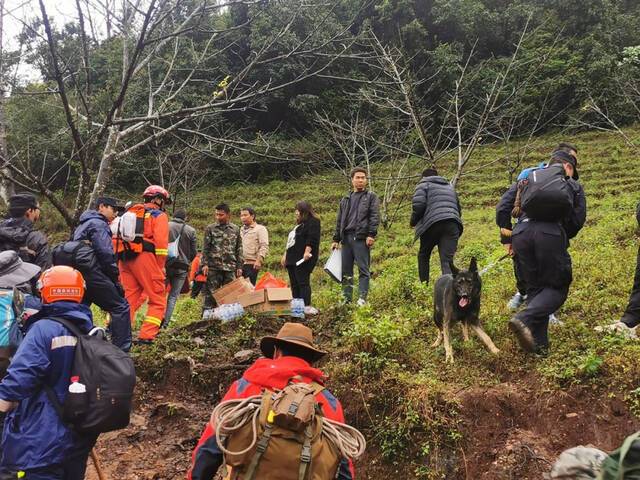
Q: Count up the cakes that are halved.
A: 0